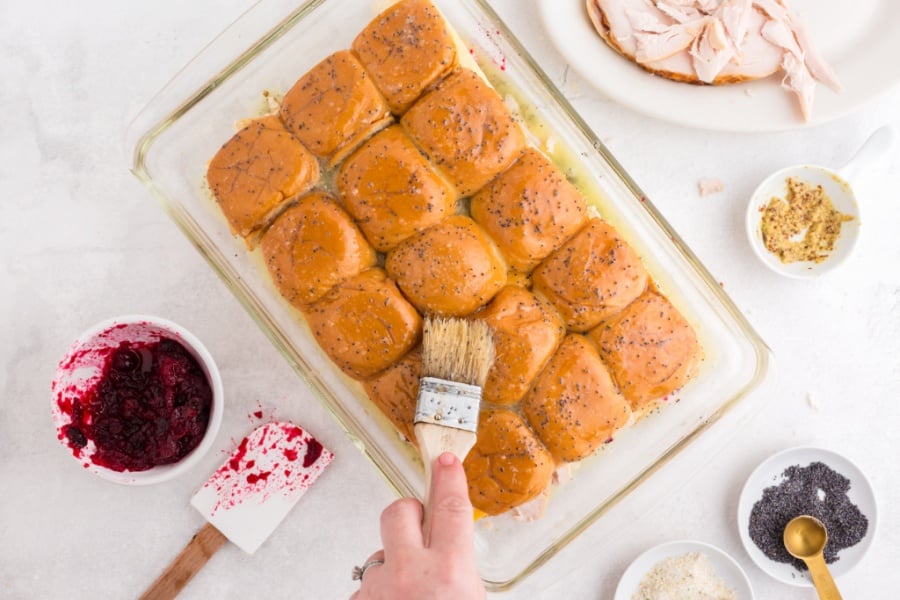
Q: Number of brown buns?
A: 15